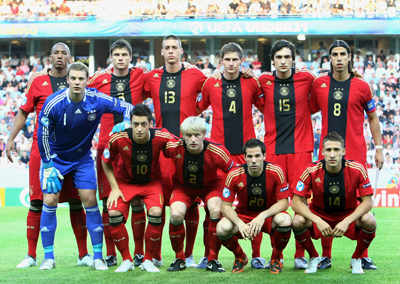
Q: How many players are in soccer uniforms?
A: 11